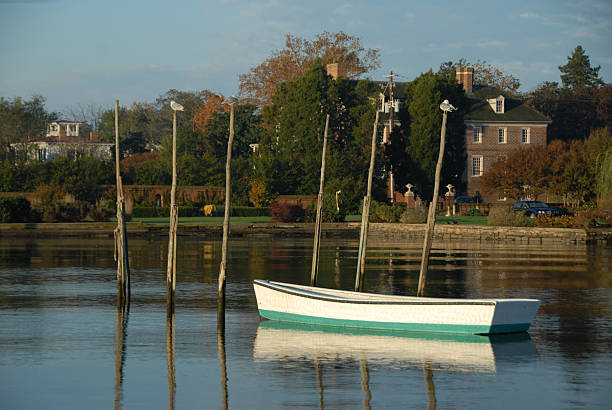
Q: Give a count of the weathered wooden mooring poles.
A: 6